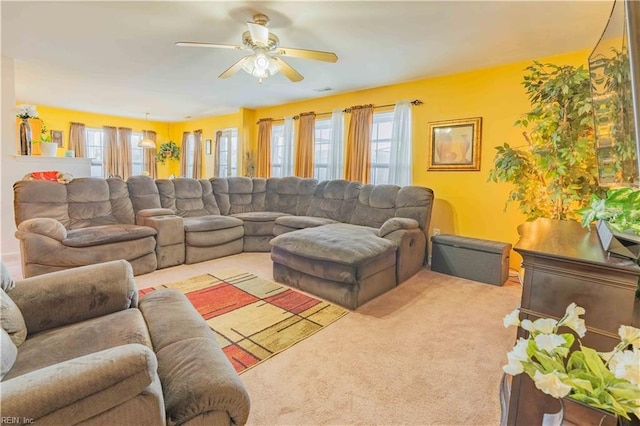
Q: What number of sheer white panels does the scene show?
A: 3